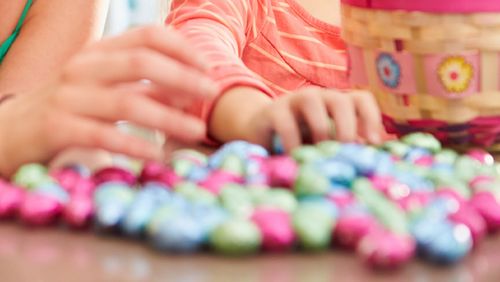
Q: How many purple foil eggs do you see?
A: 0